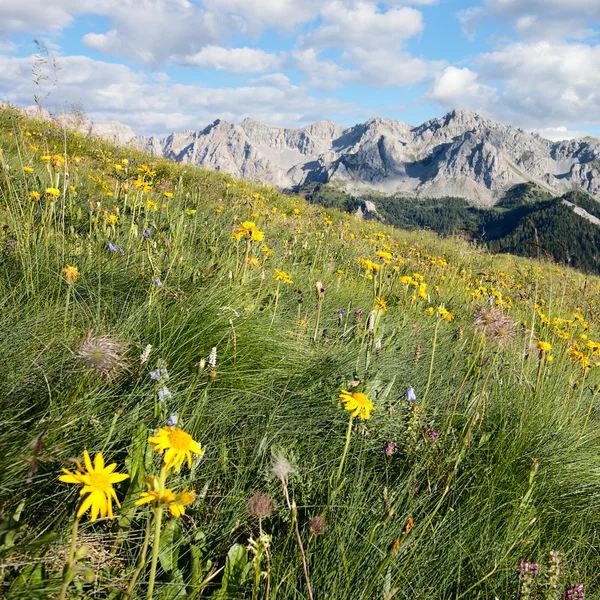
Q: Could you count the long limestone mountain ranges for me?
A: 1